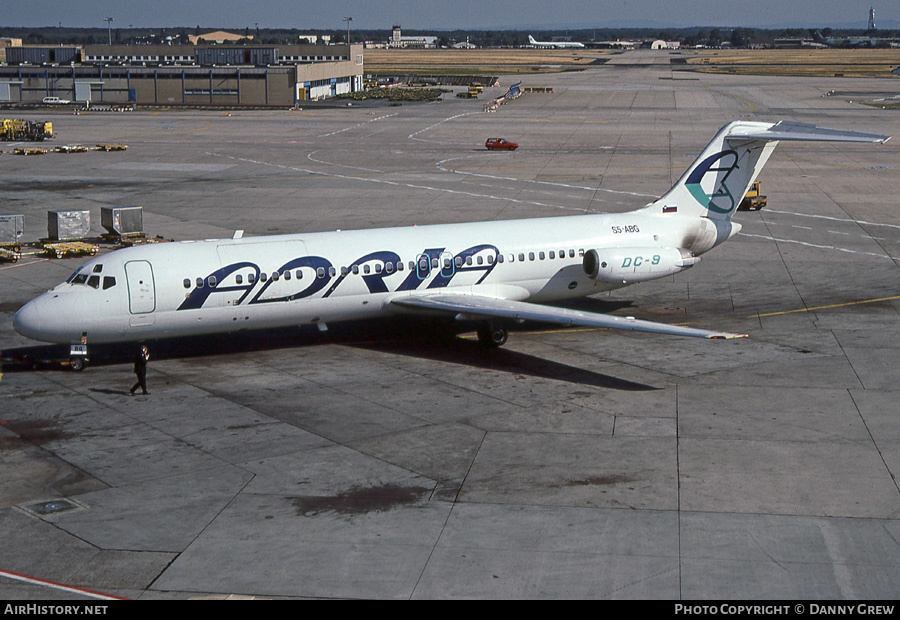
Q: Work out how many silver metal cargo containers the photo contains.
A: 3